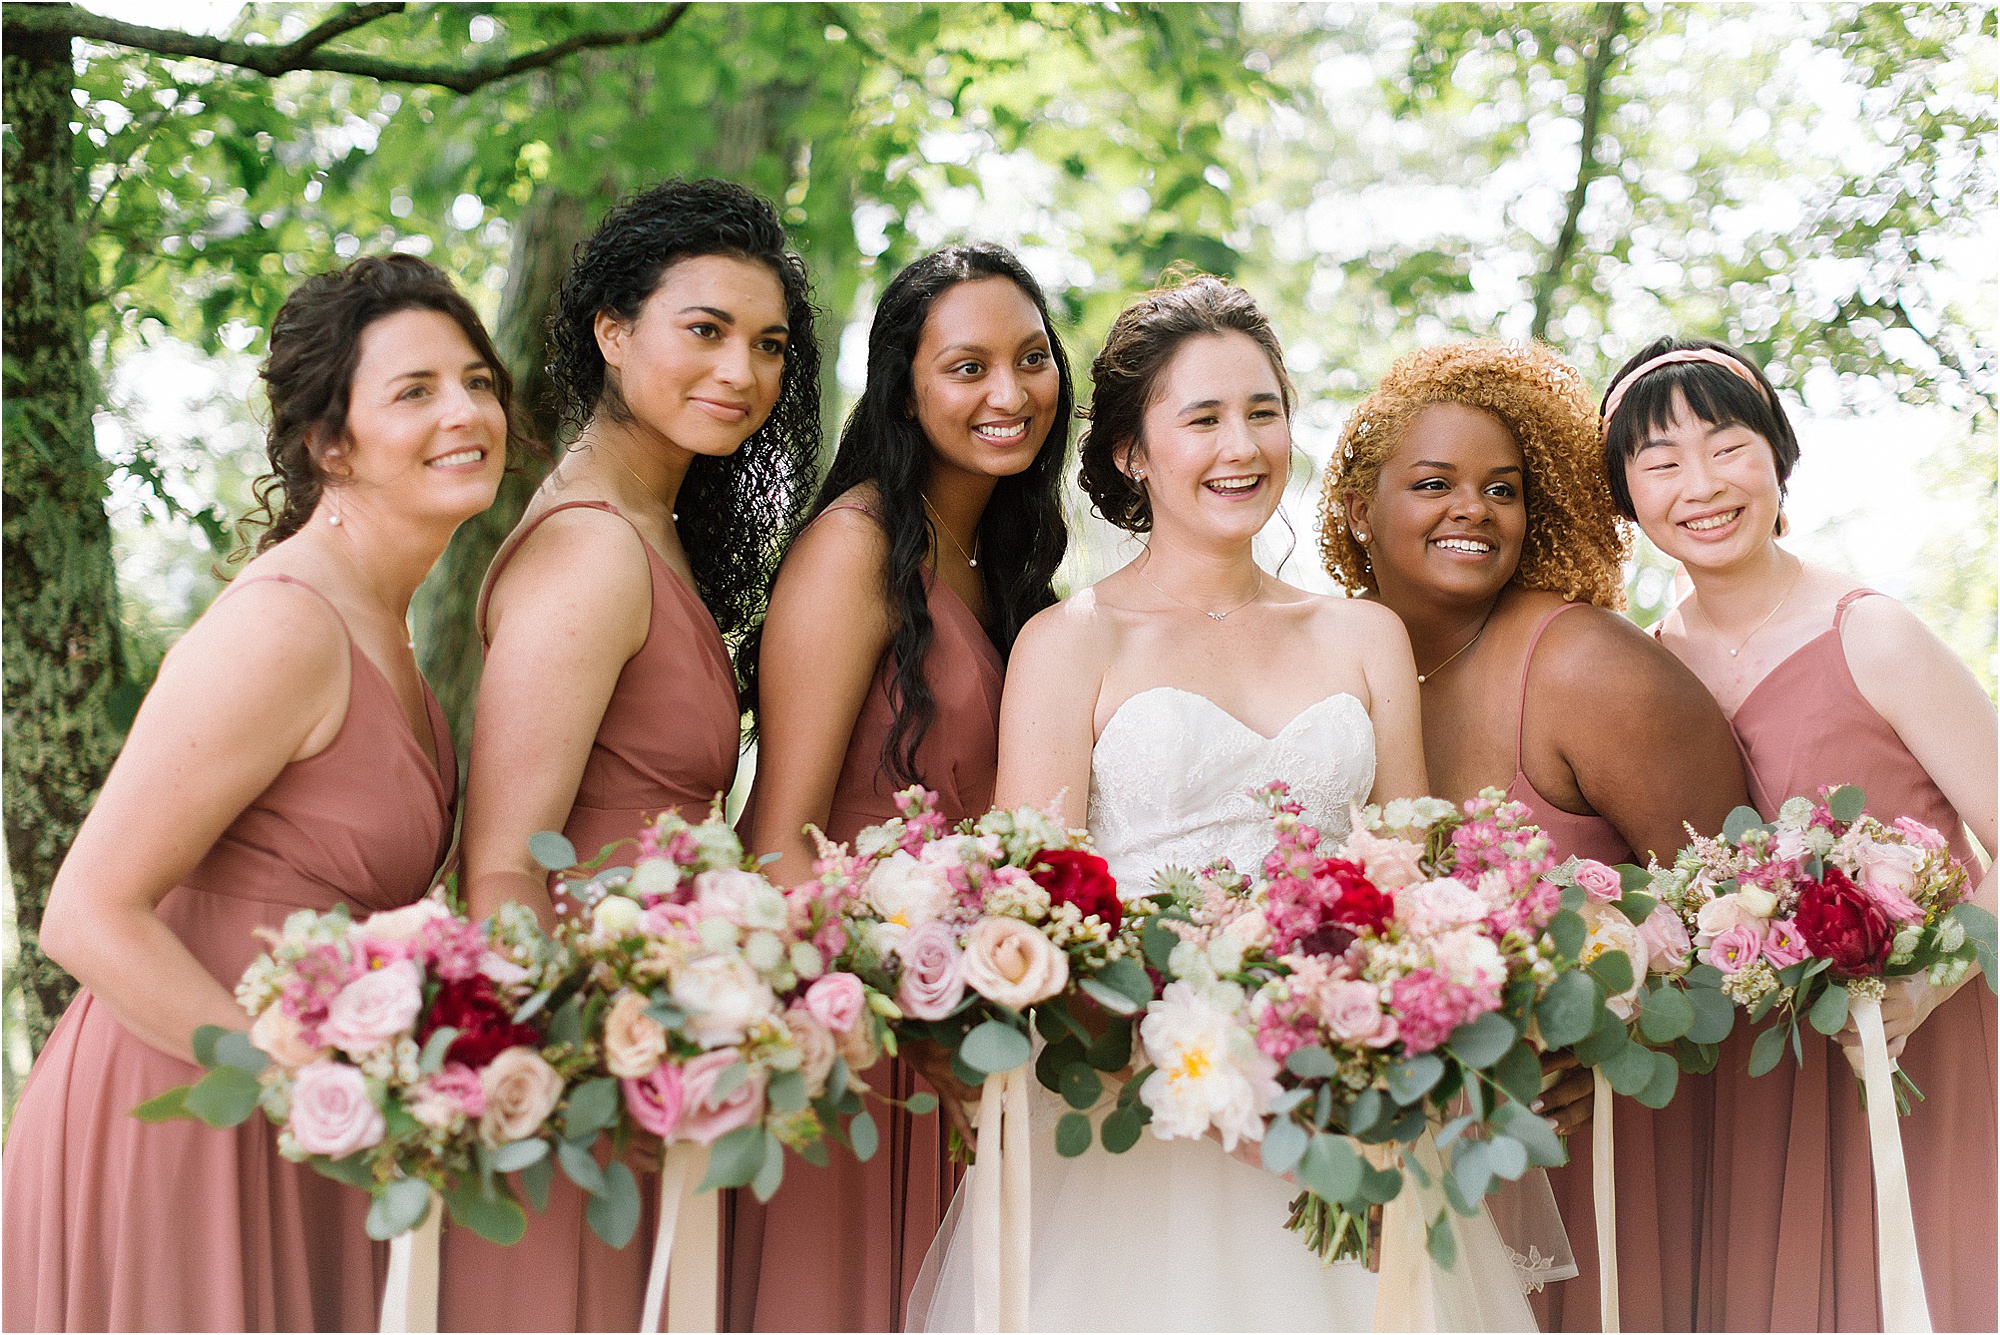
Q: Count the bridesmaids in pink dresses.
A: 5